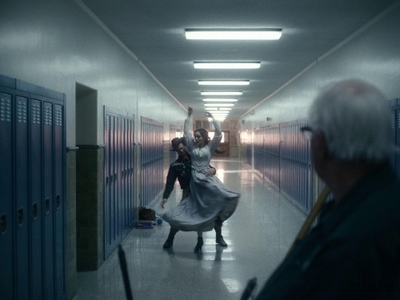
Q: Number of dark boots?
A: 3